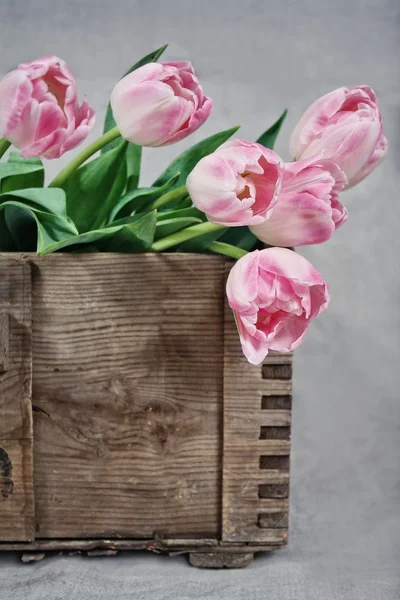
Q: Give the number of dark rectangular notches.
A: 6